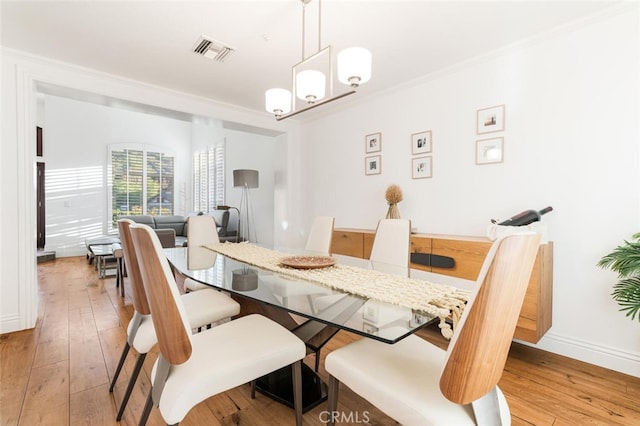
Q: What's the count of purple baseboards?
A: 0